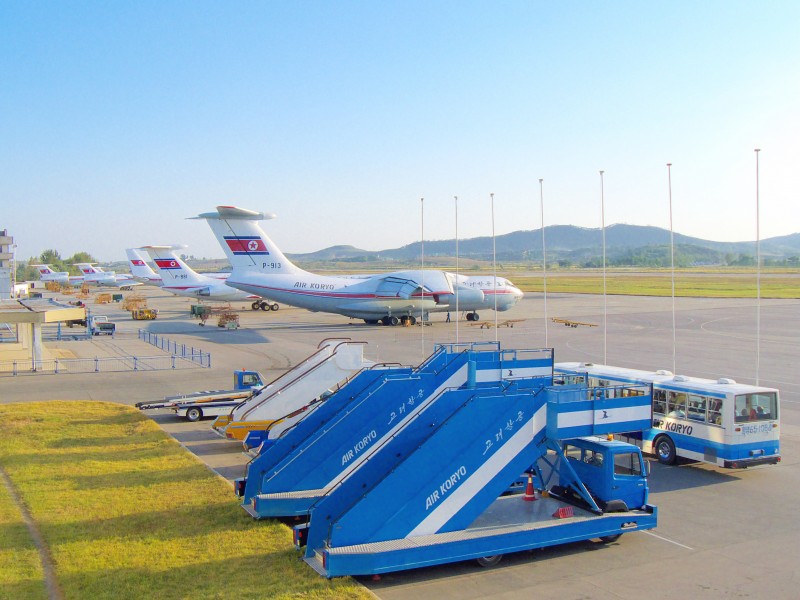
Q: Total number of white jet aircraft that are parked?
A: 5